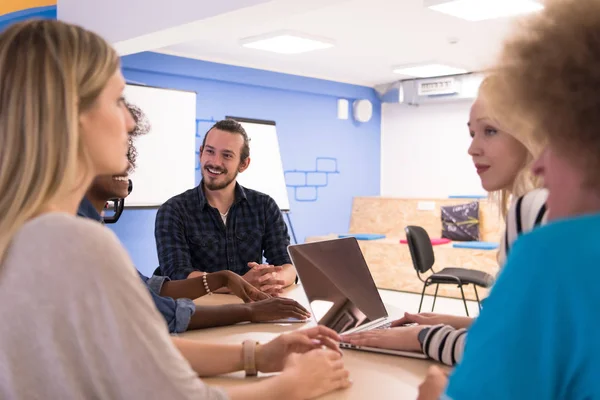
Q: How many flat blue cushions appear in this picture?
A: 3